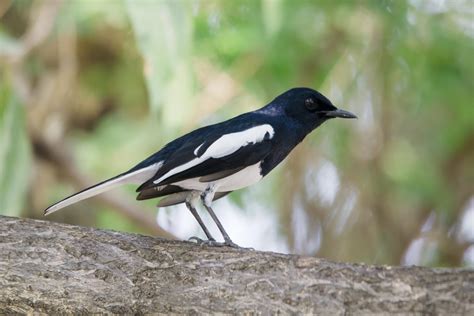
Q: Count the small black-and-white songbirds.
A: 1